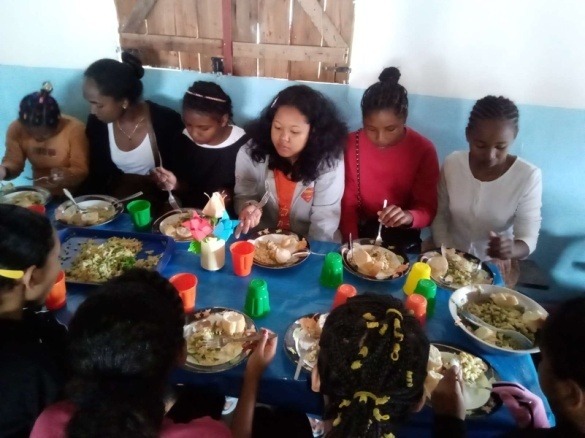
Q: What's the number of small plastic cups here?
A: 11